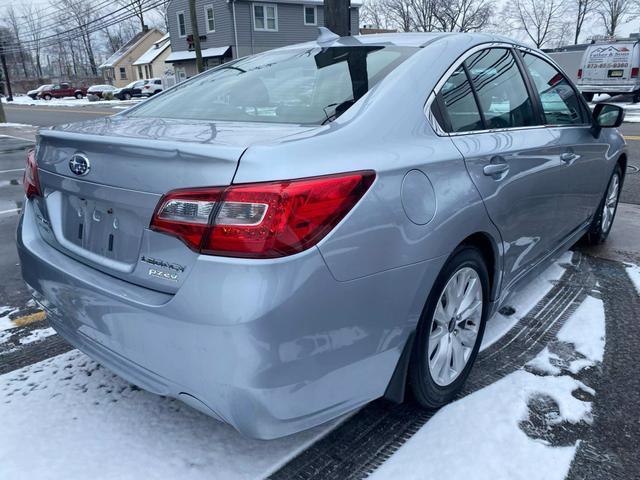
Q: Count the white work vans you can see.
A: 1